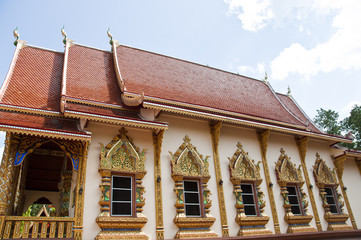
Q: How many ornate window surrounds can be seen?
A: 5